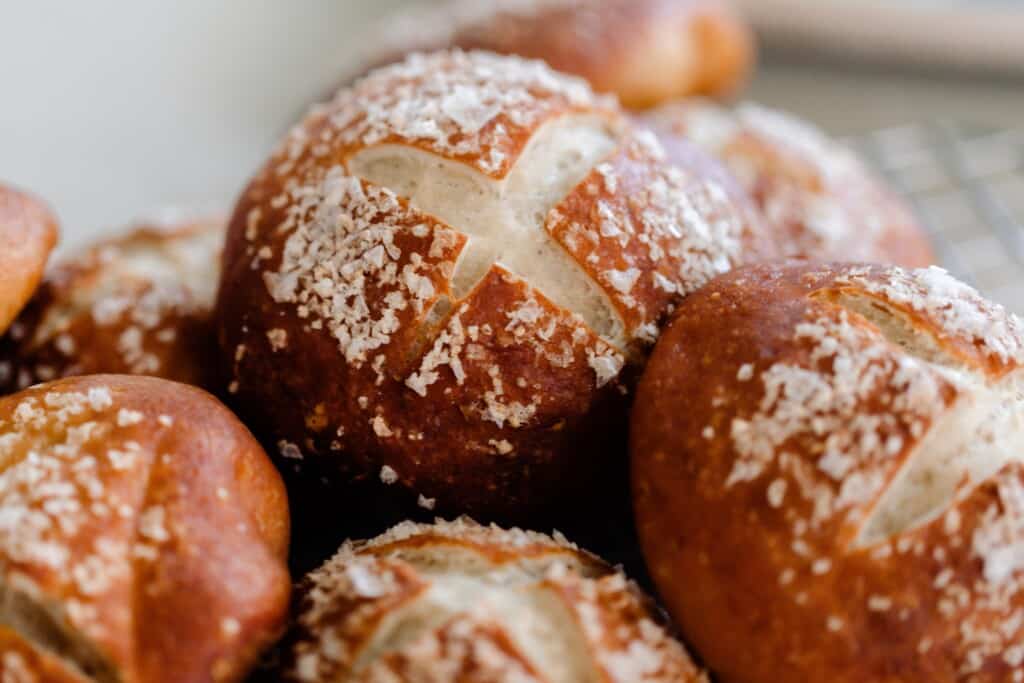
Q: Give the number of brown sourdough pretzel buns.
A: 8